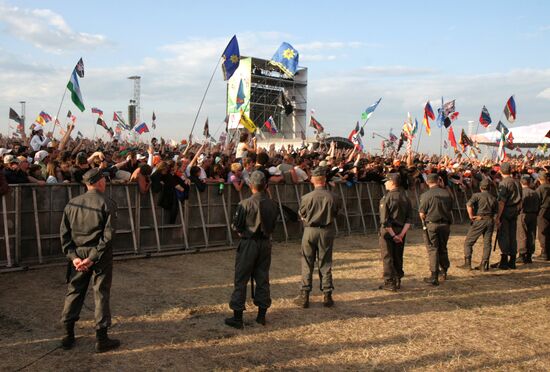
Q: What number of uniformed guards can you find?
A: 9